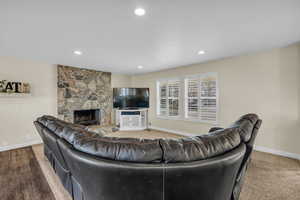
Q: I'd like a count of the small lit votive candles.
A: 0